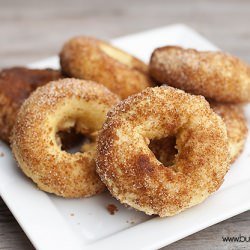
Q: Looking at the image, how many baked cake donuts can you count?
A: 6